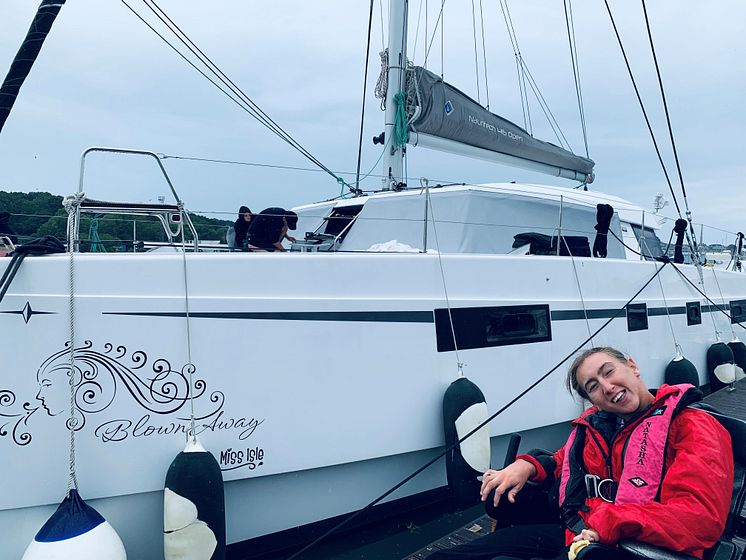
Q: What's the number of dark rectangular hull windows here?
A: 4